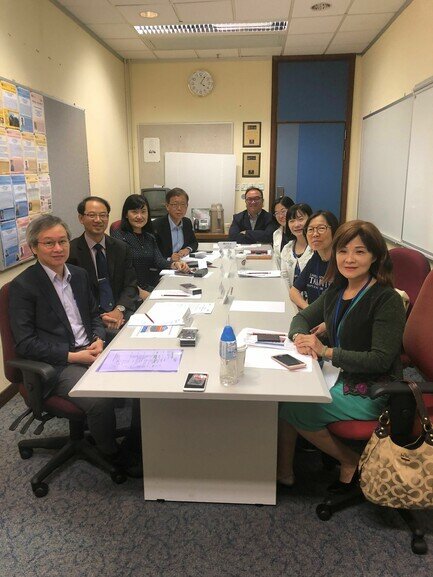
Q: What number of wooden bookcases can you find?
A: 0